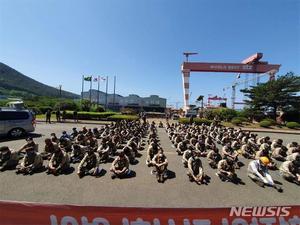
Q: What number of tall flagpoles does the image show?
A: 5